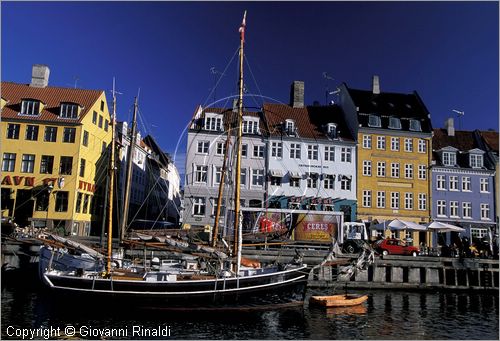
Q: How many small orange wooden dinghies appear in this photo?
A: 1